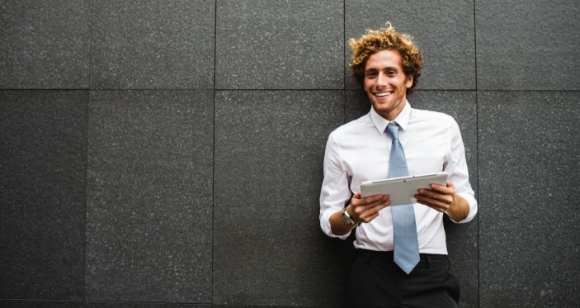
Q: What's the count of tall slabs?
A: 5